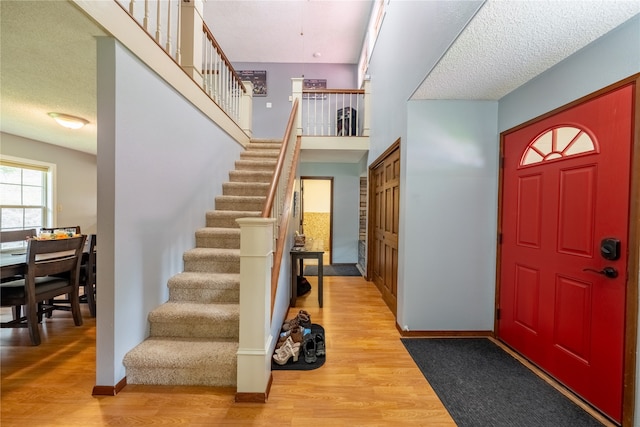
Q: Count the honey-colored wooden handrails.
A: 3